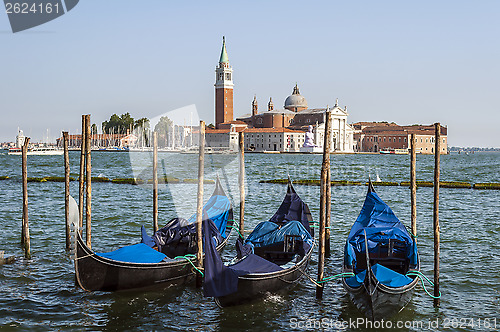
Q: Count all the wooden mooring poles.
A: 11